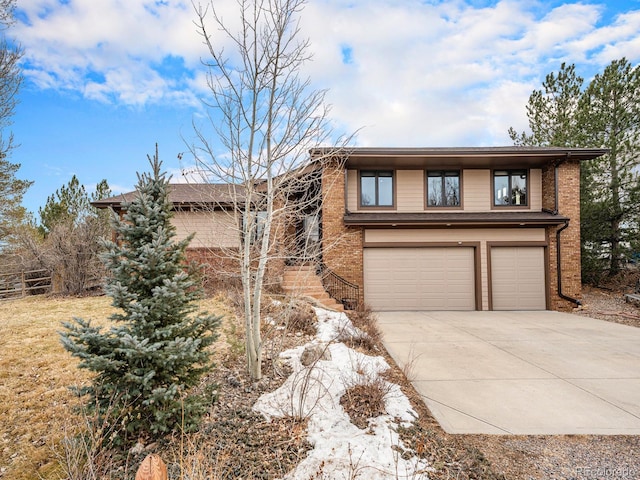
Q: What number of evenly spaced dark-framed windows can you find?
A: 3